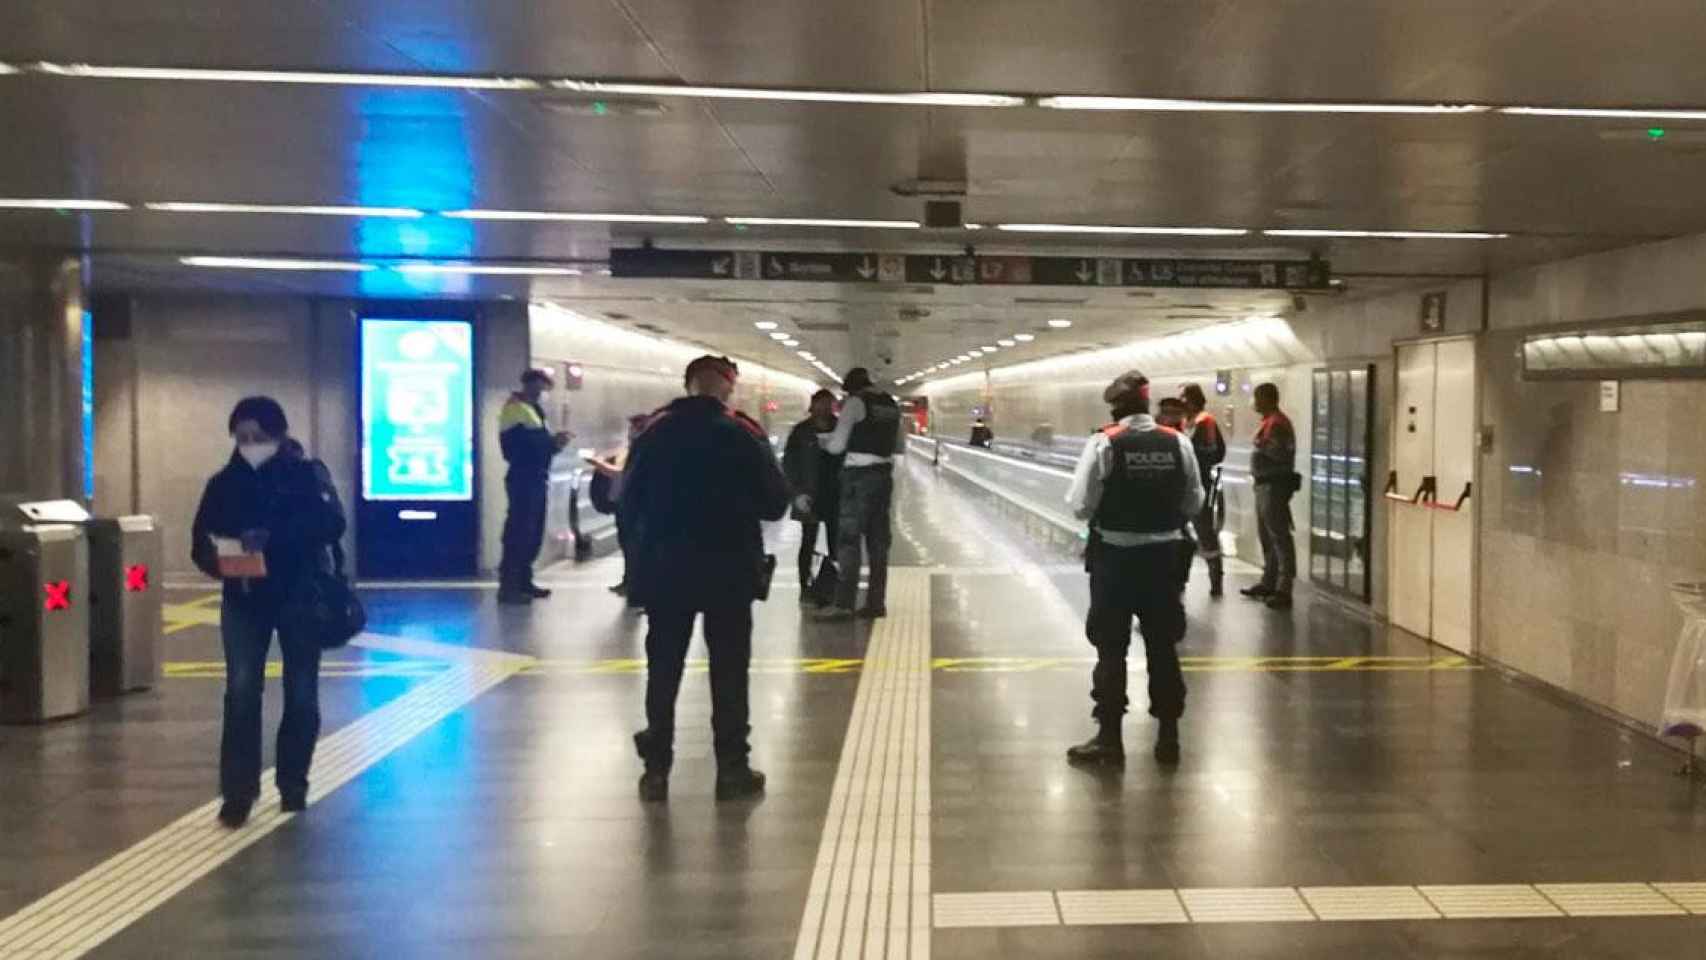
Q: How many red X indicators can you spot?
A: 2